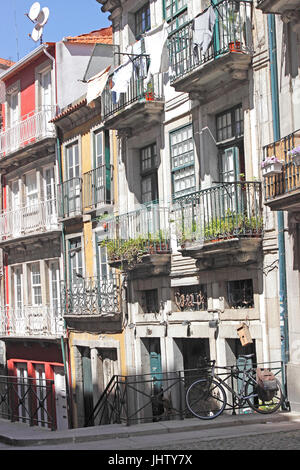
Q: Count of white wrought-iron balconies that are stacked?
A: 3